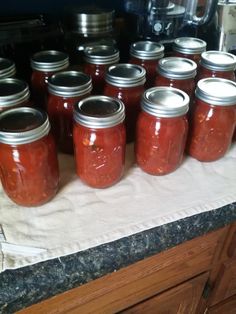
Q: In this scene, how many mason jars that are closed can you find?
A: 14